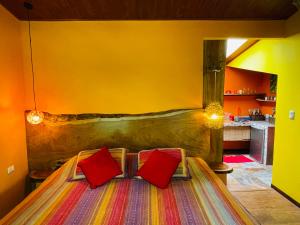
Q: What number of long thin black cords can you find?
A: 1